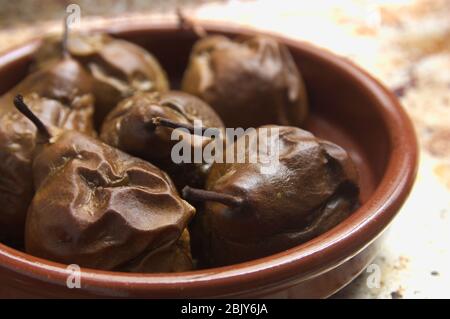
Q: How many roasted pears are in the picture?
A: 6